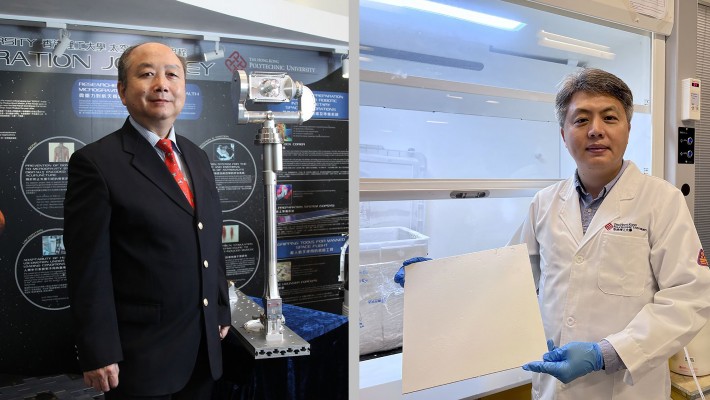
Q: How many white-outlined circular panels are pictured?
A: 4